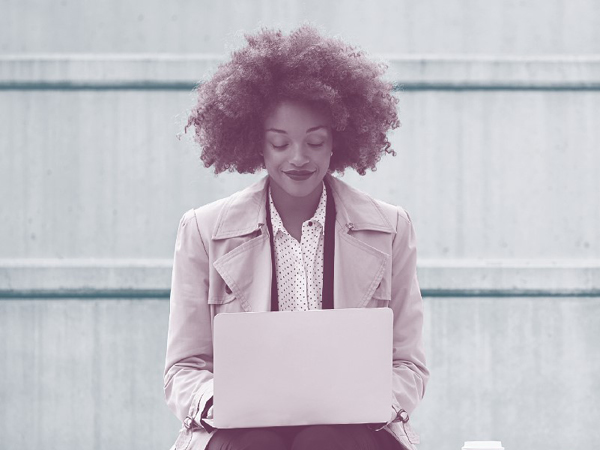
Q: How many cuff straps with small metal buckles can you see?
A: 2